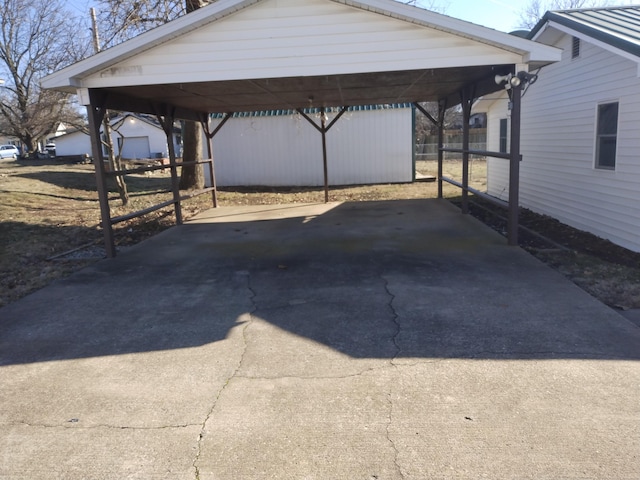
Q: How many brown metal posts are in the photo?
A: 7